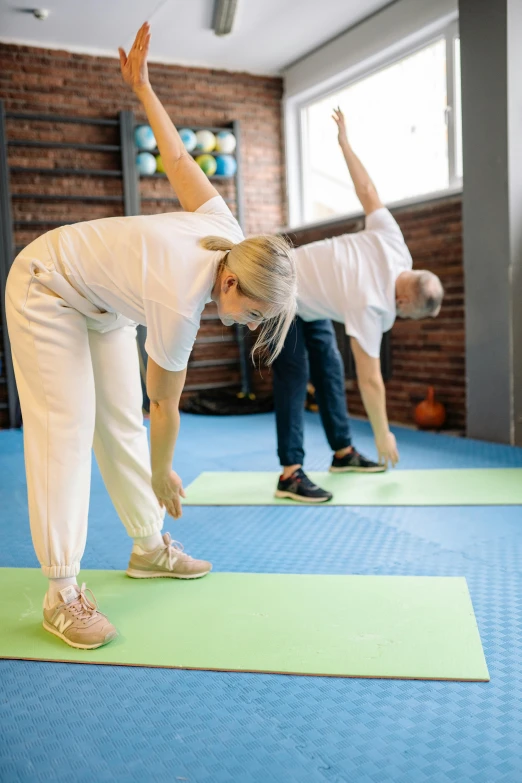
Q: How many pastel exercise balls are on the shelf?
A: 8